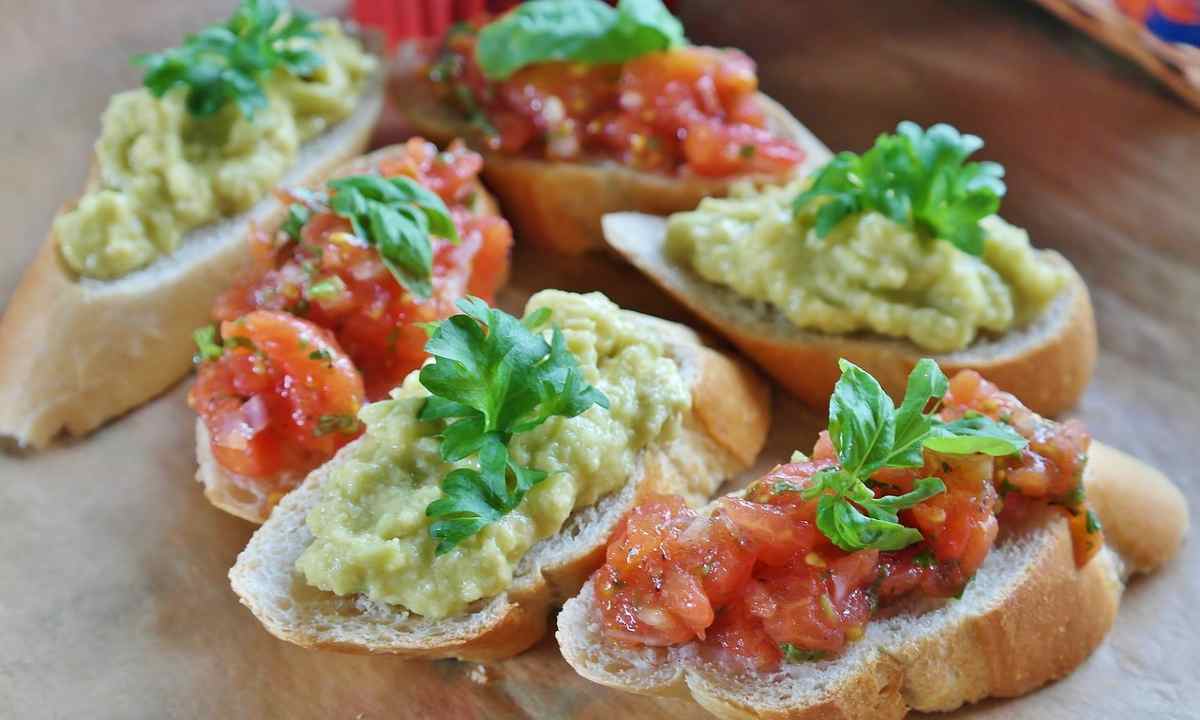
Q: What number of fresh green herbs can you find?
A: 6